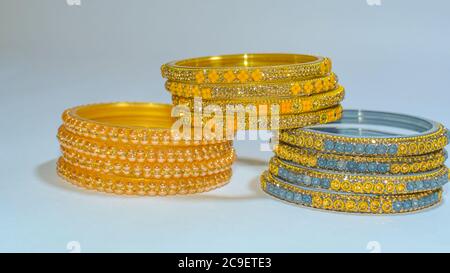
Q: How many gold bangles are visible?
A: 8